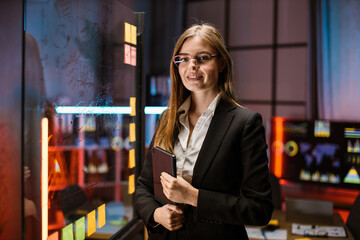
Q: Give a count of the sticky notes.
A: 13